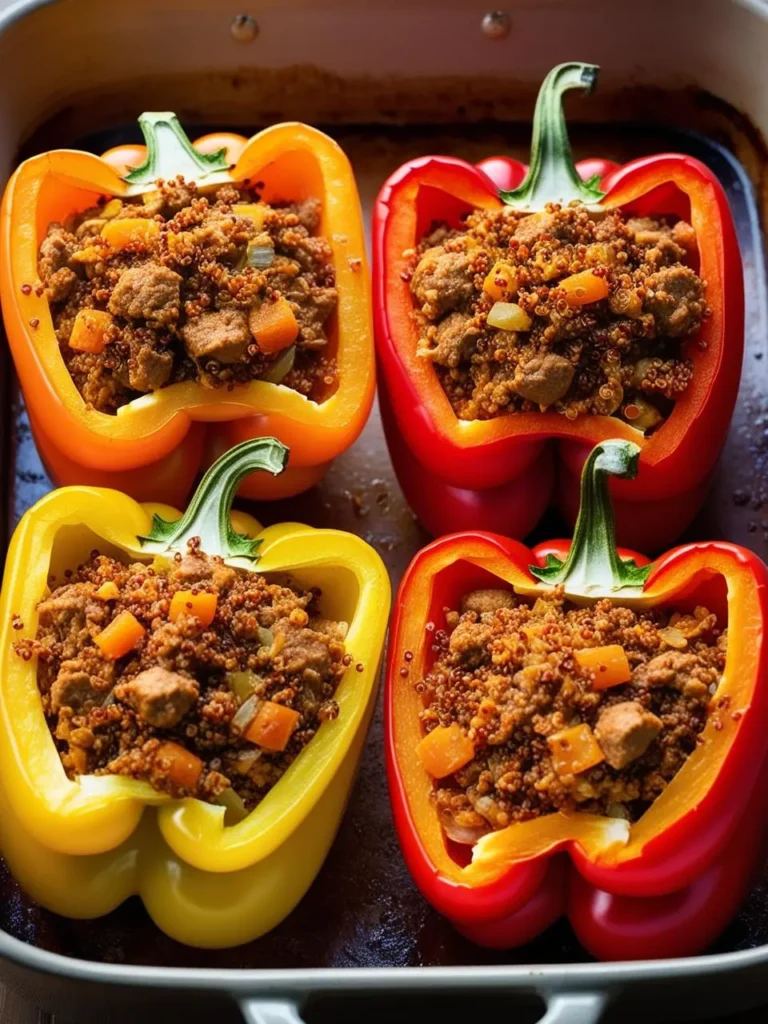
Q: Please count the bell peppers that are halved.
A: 4